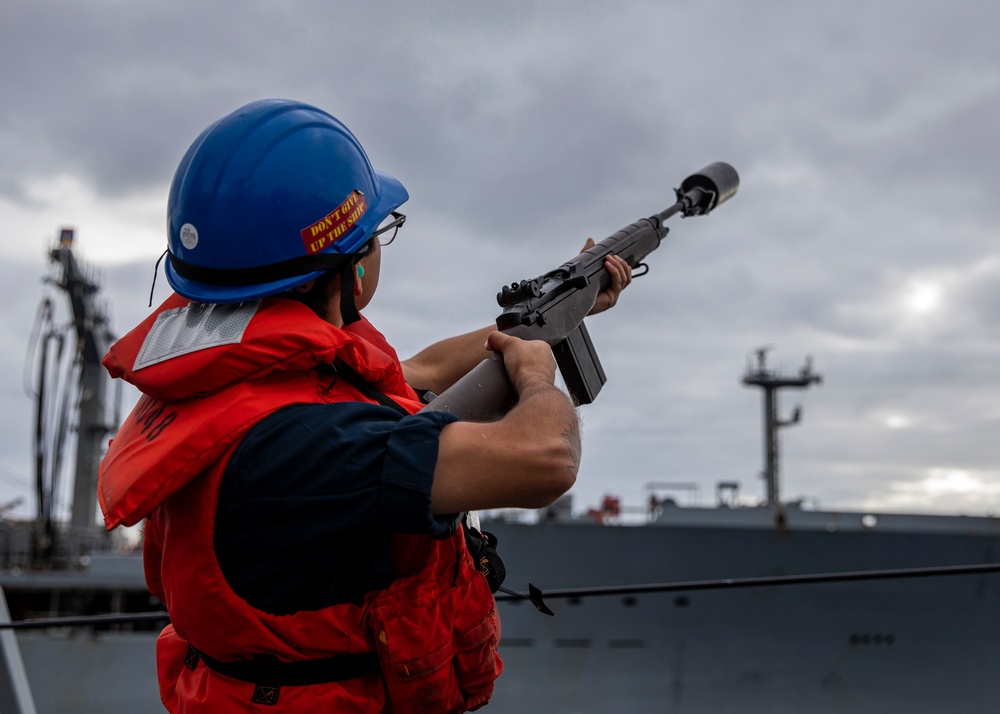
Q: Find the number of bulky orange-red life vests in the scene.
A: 1